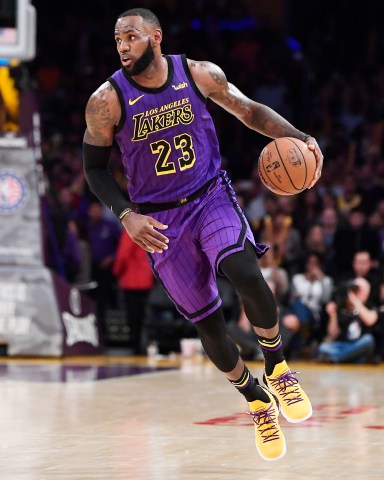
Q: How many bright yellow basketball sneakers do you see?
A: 2